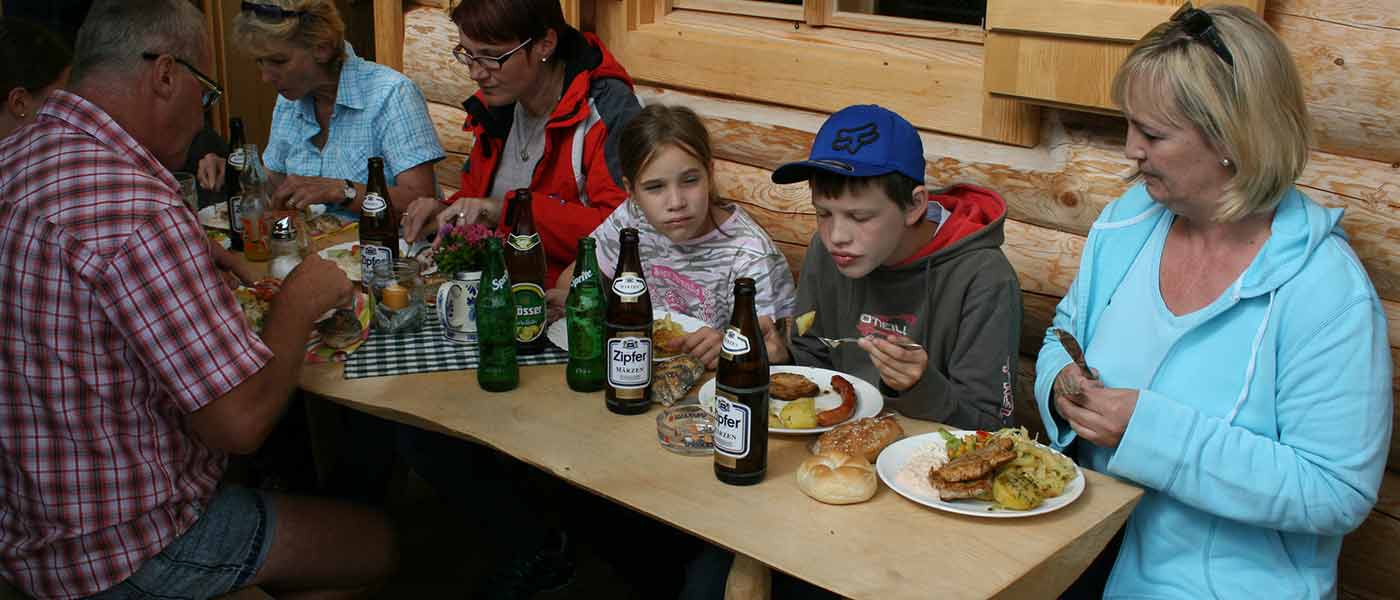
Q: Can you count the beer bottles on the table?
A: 5